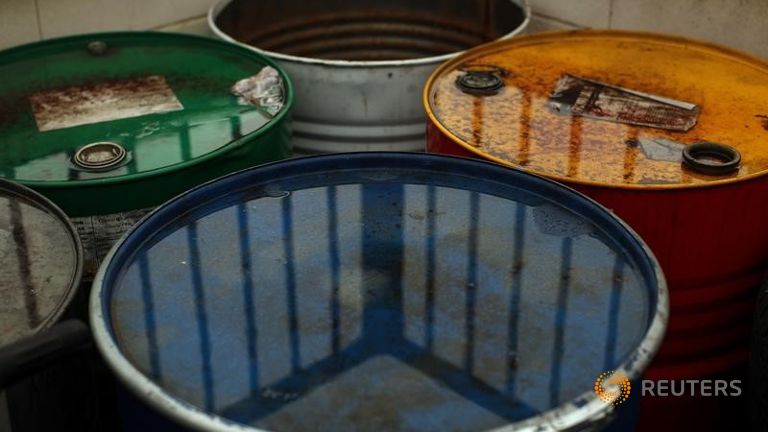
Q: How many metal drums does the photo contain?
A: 5